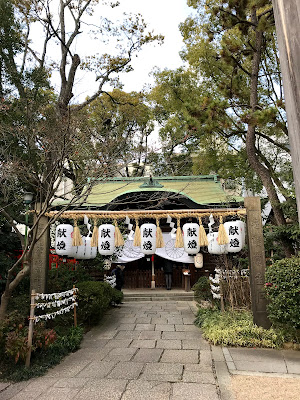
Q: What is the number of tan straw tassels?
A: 8